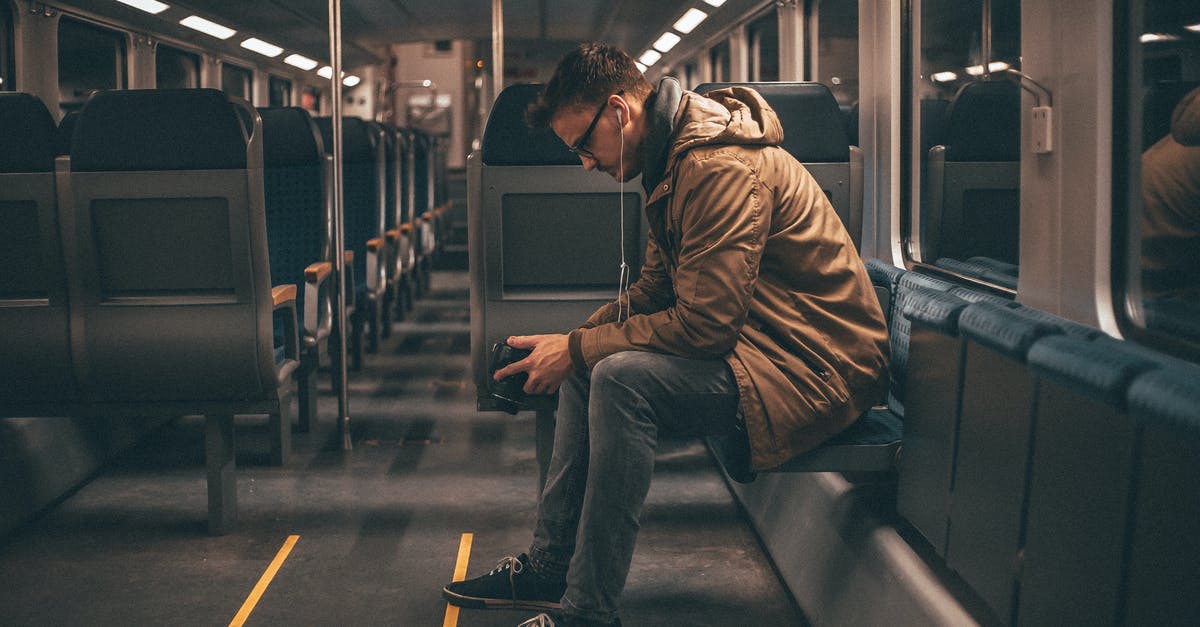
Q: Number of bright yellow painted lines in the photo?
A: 2